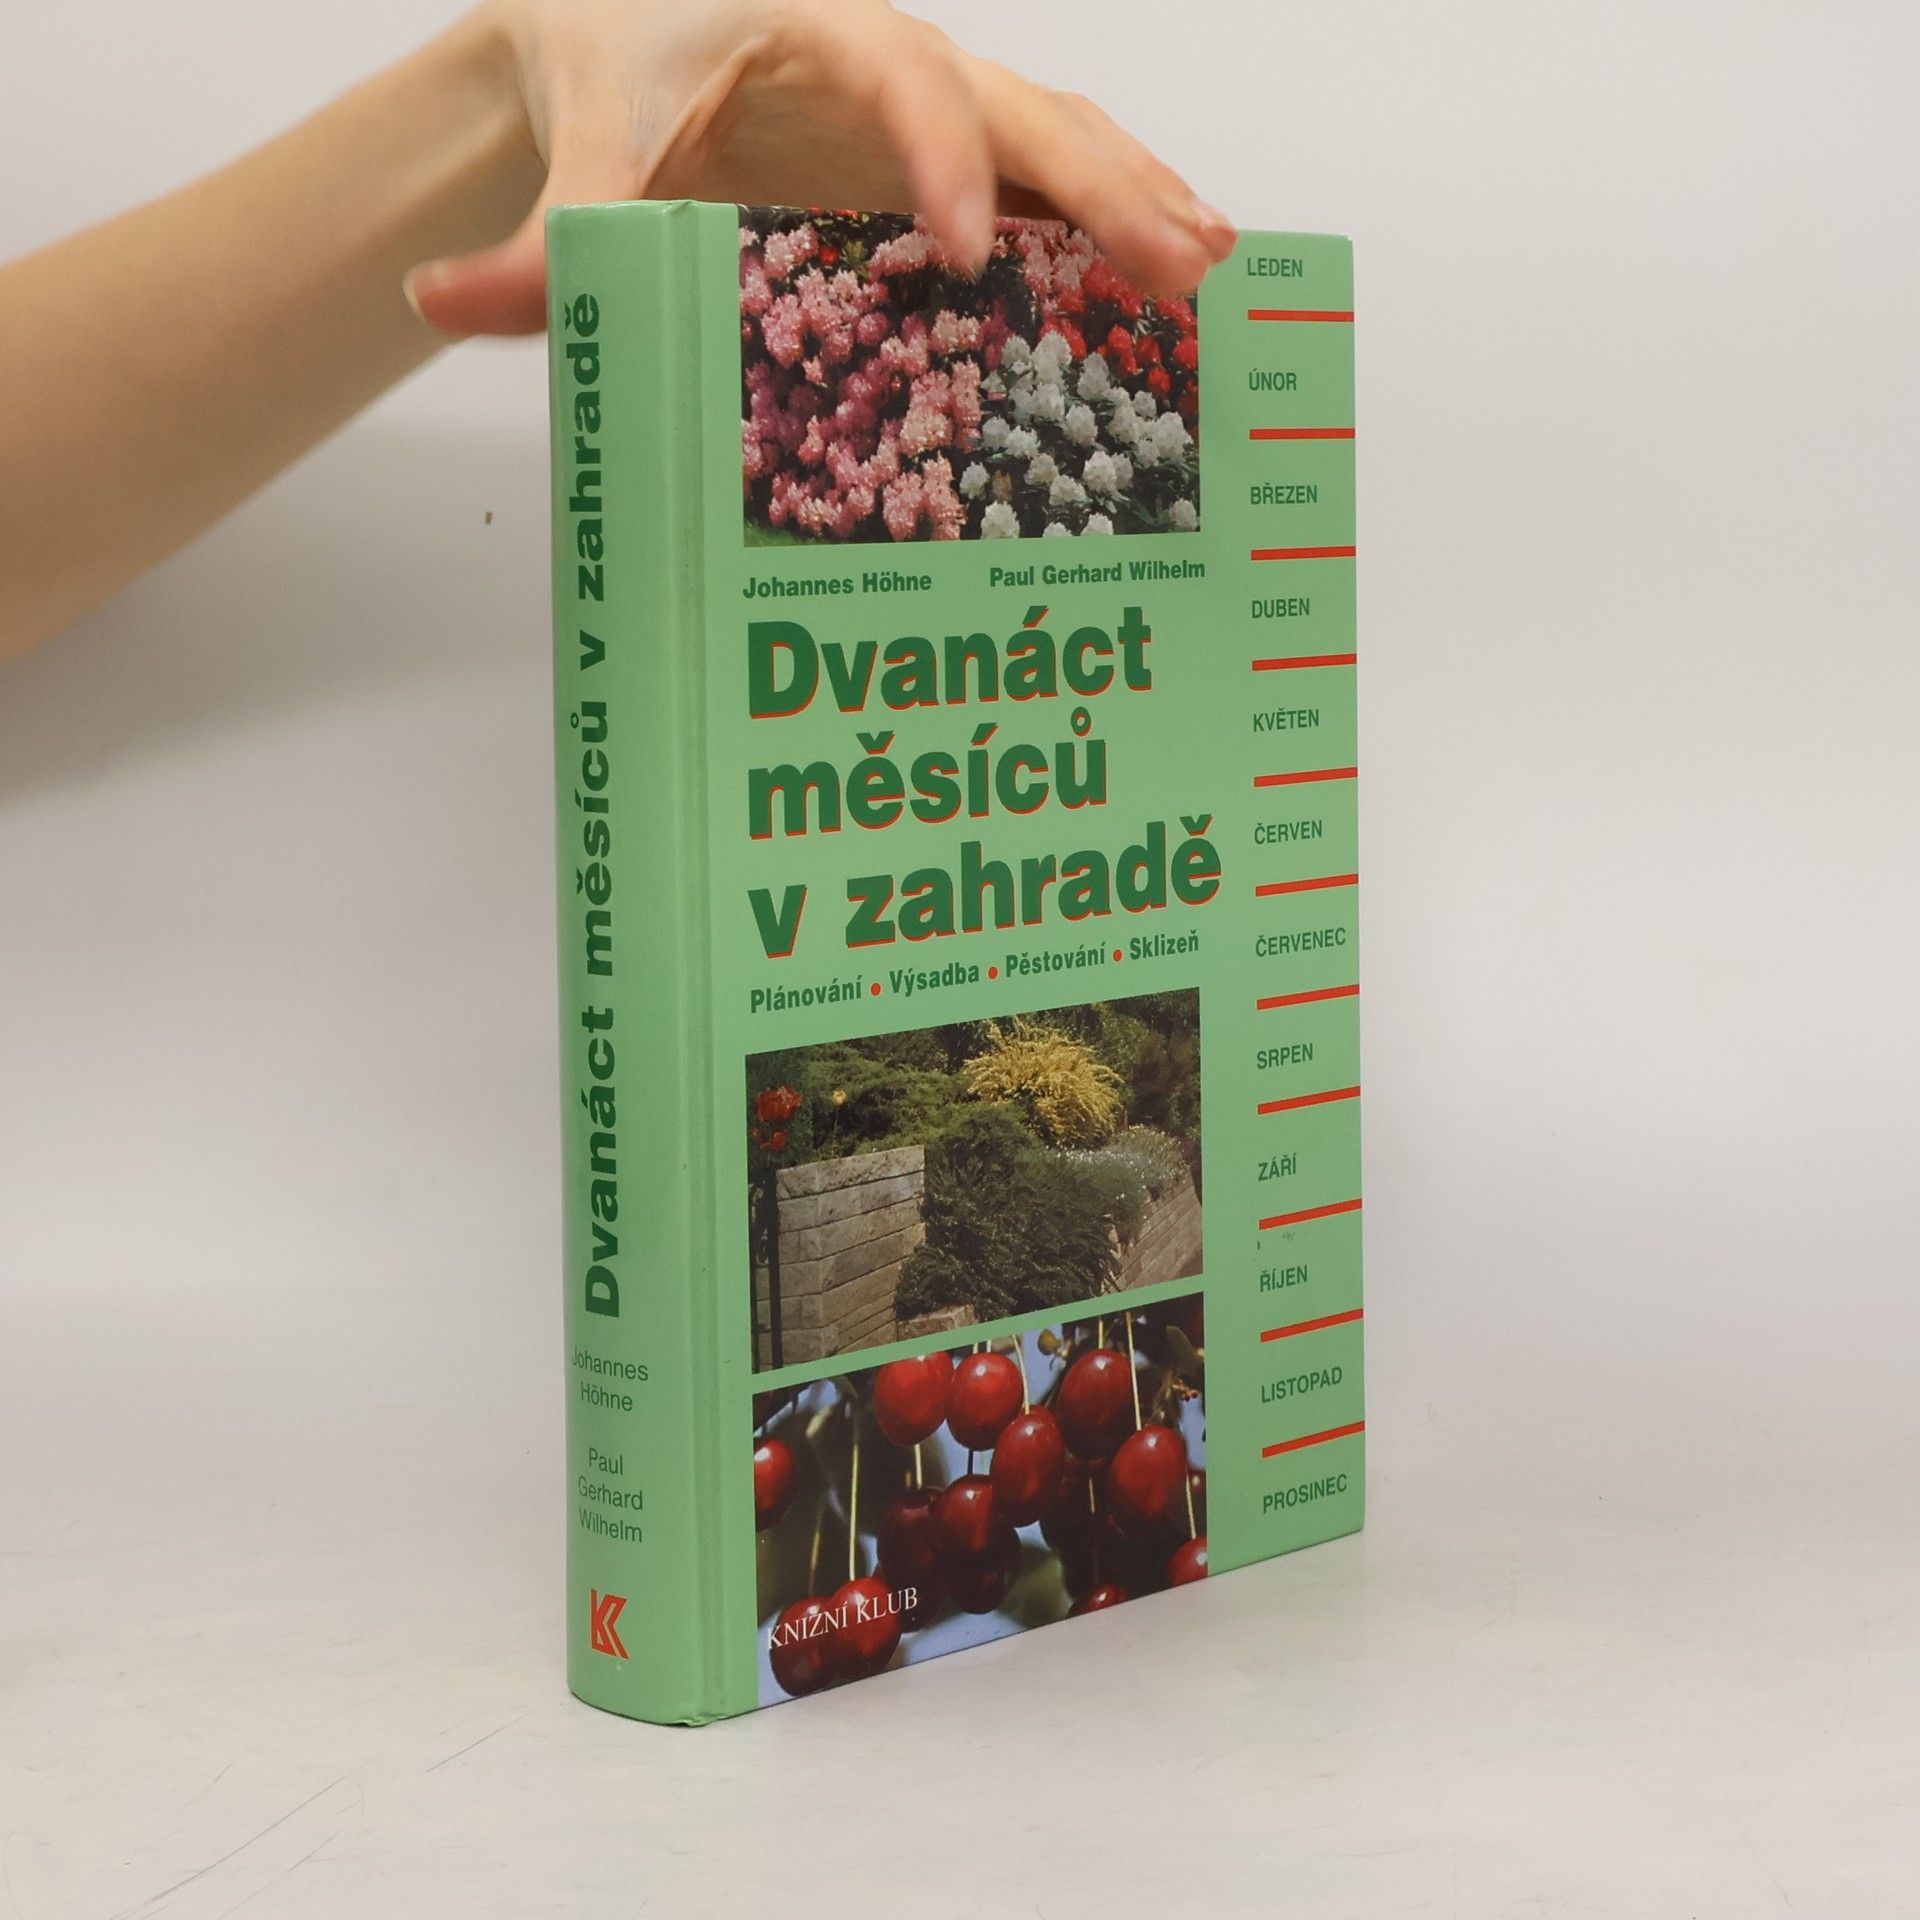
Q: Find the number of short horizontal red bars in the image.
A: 11